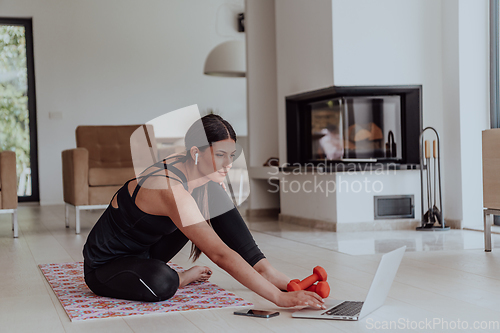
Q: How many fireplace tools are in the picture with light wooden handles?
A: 2